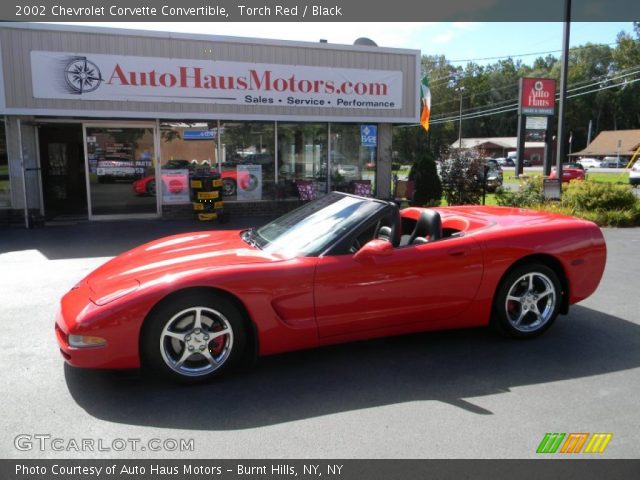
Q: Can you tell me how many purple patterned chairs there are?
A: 2